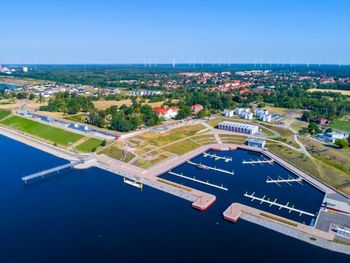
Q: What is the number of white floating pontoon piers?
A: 6